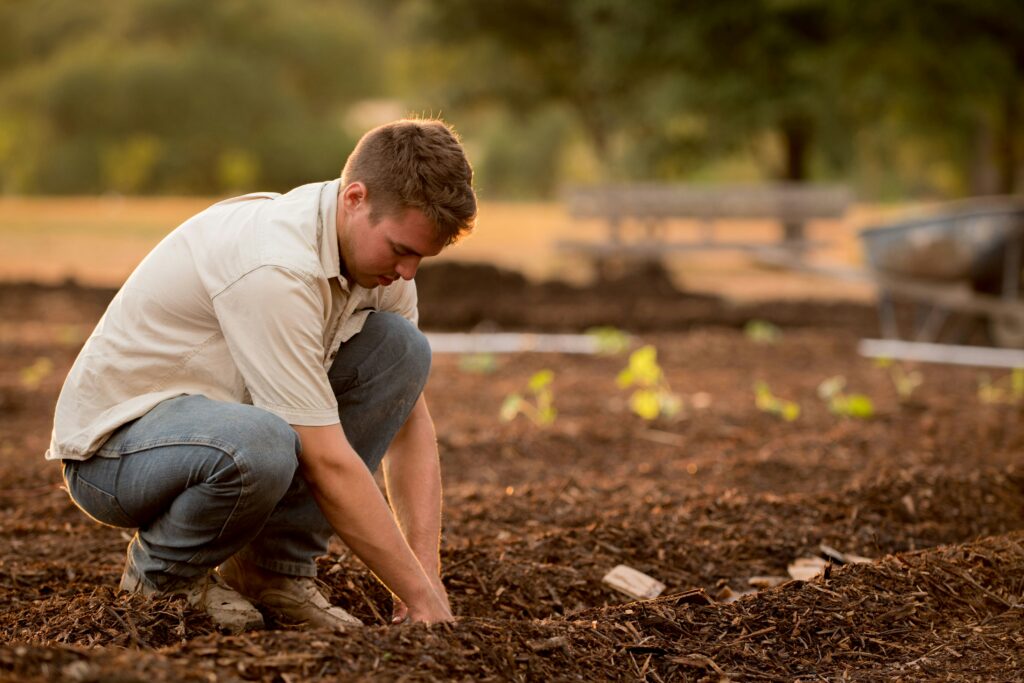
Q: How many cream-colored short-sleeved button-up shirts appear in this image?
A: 1